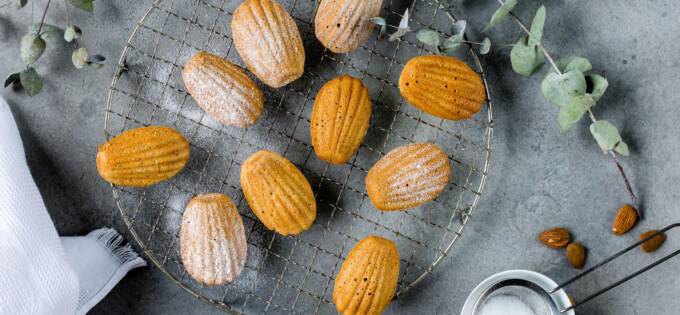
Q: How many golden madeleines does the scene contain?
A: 5